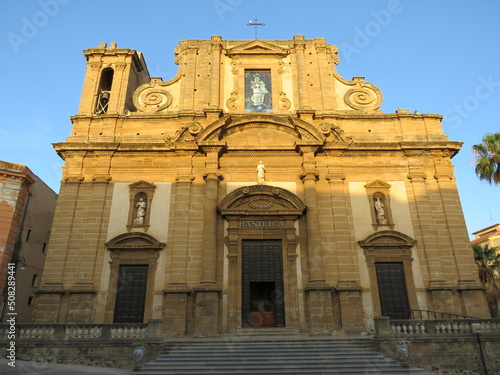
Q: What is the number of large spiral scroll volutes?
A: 2